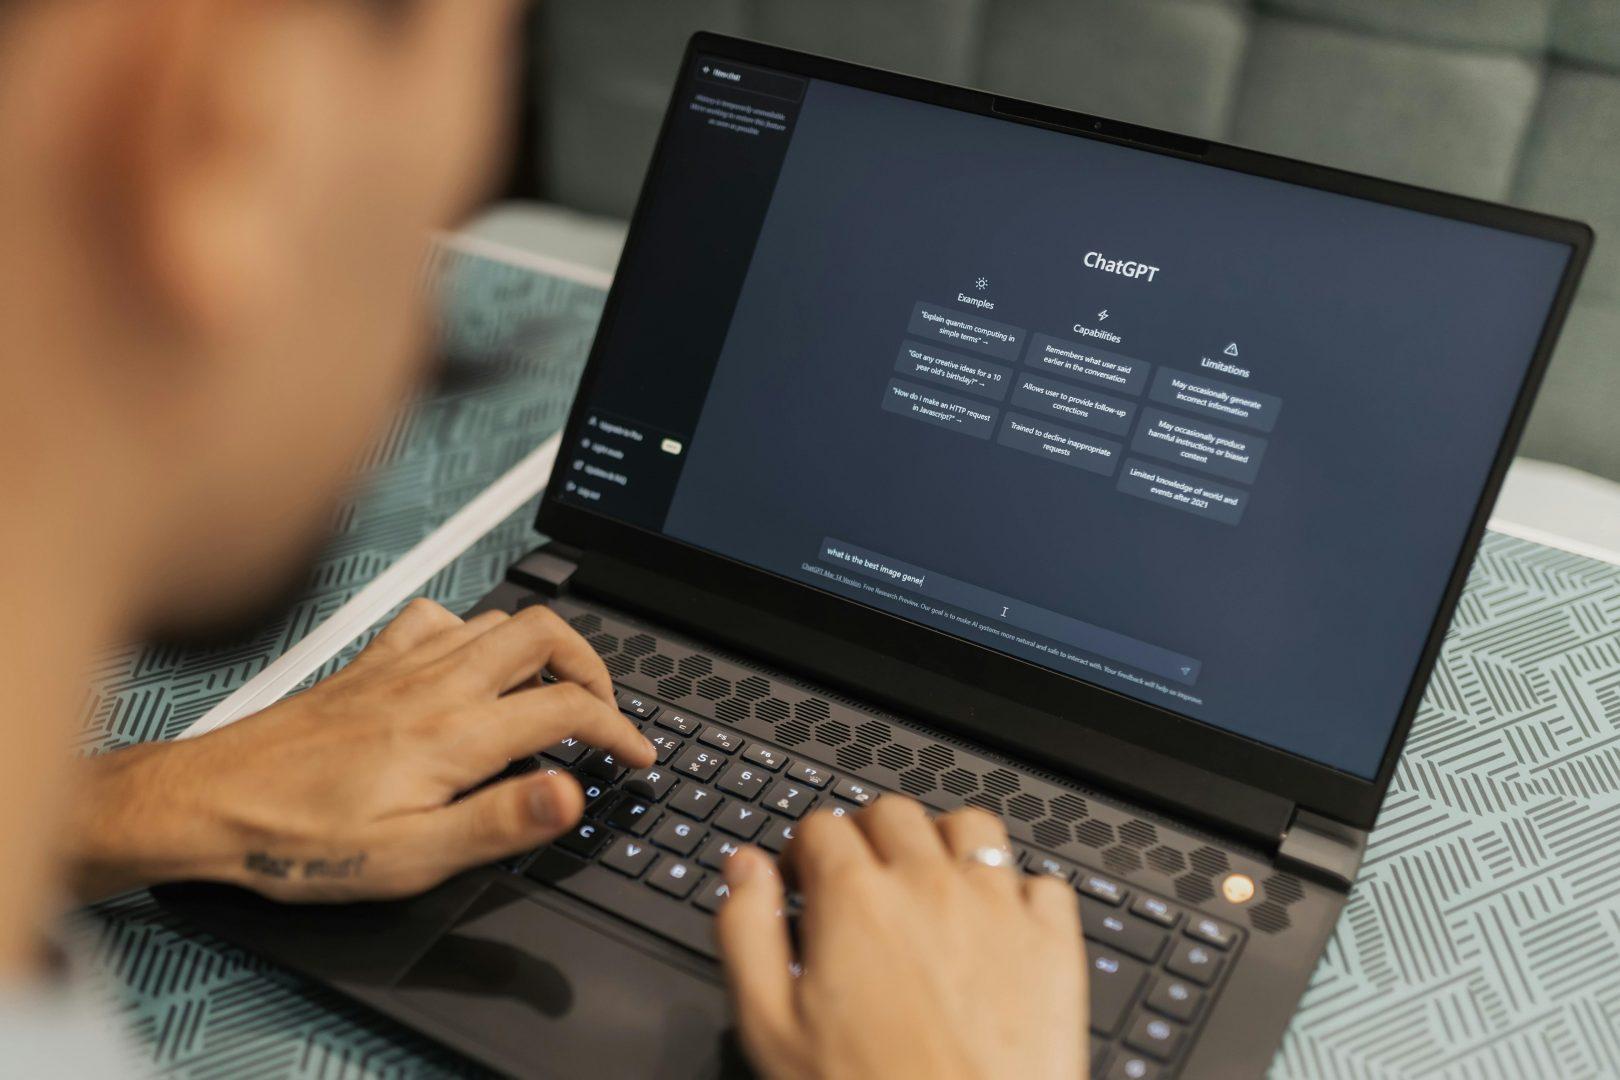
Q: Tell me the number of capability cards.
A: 3